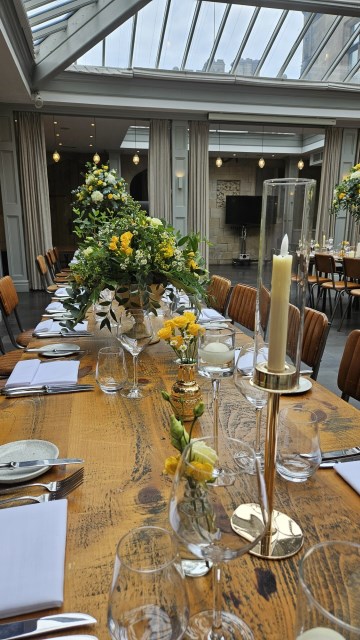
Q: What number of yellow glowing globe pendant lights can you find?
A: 6